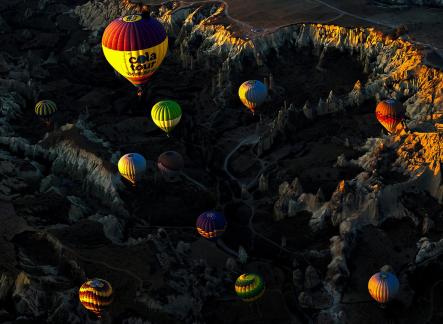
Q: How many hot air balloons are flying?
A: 11